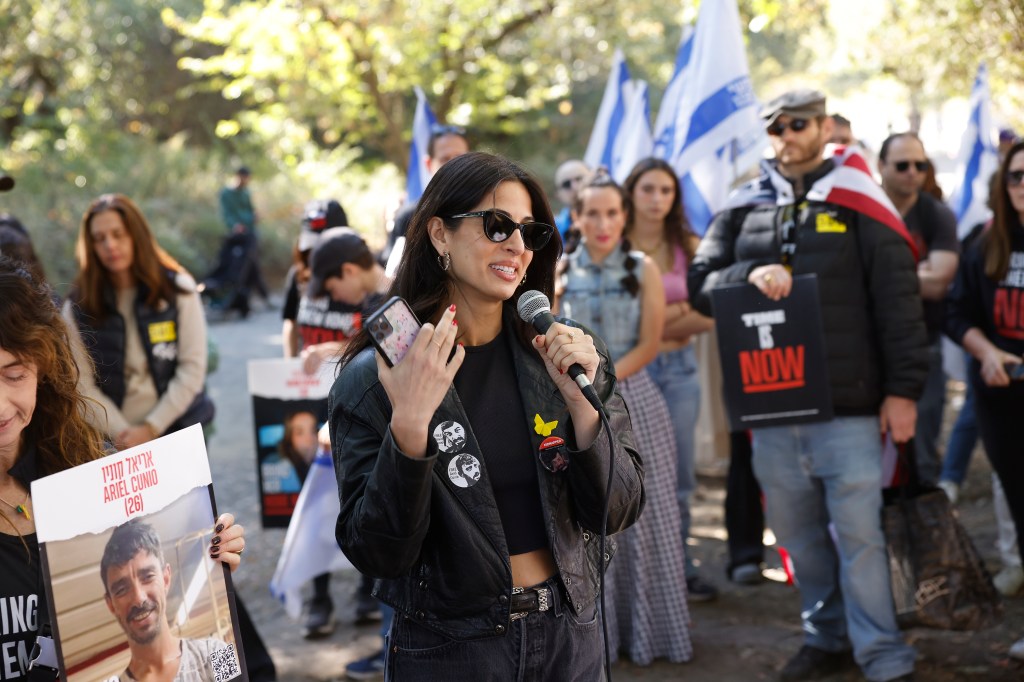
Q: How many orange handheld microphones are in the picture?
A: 0